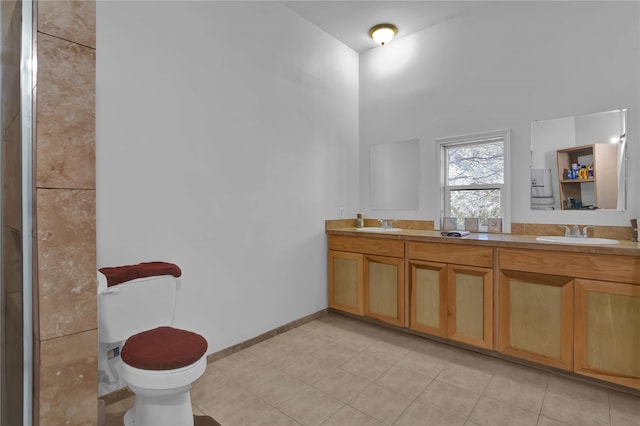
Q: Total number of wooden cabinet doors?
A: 6